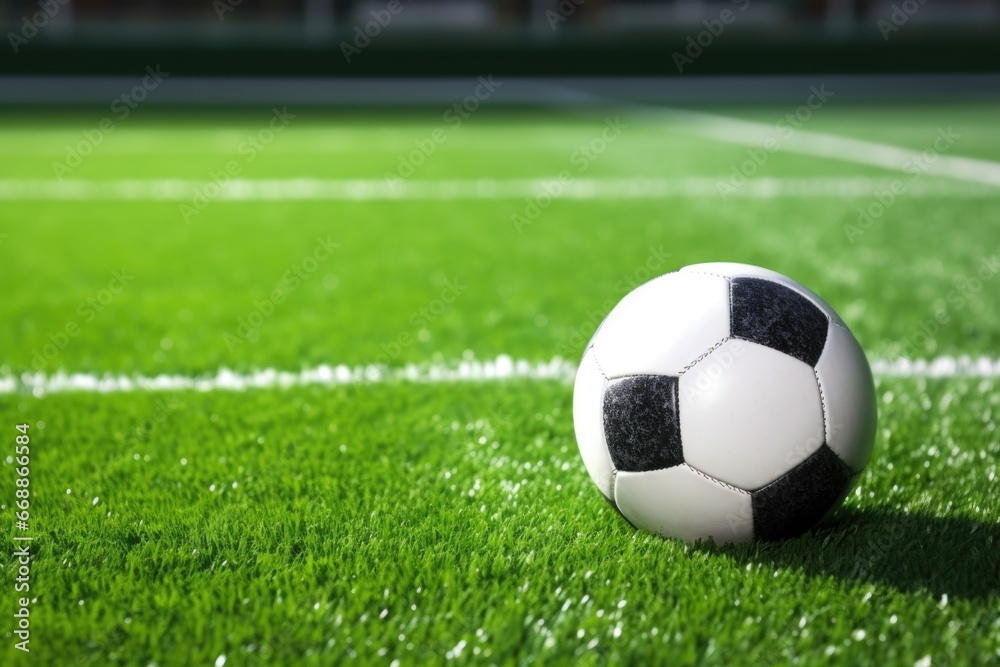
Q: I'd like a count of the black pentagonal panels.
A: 3